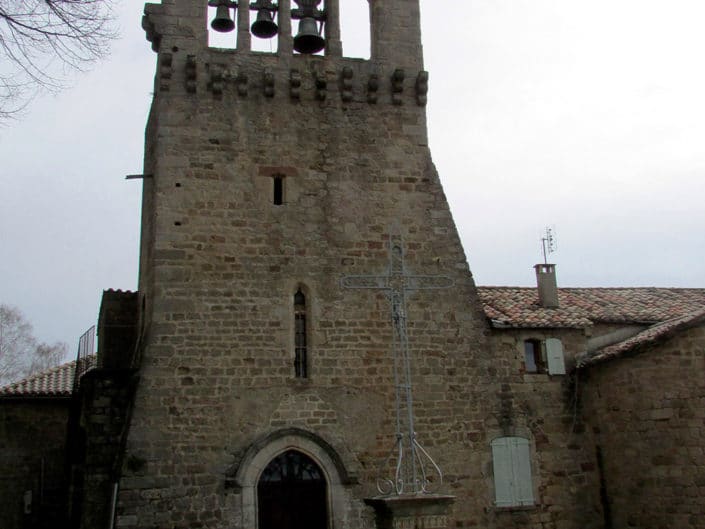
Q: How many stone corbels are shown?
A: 11